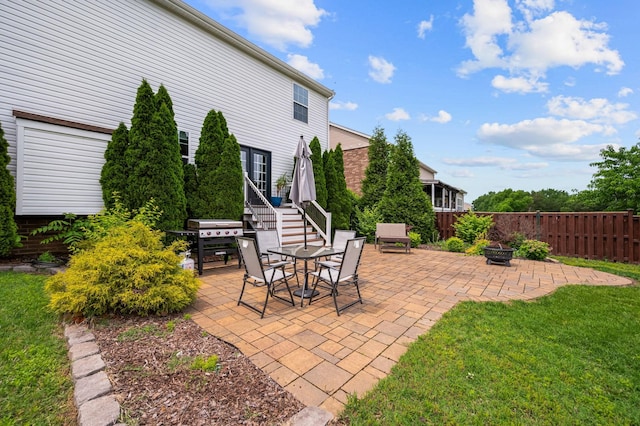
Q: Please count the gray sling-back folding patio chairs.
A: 4